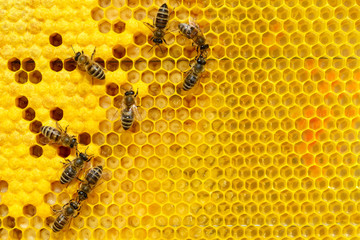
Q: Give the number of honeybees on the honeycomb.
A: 9